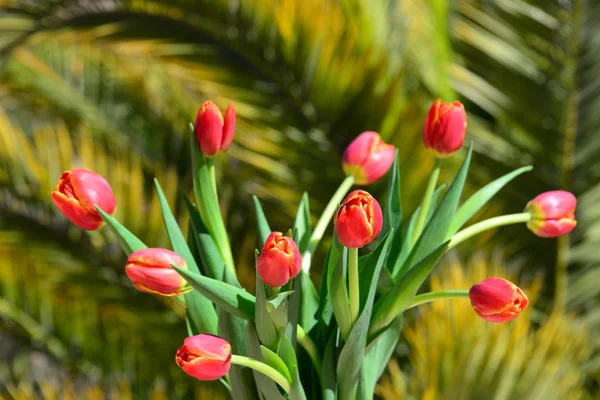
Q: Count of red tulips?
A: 10